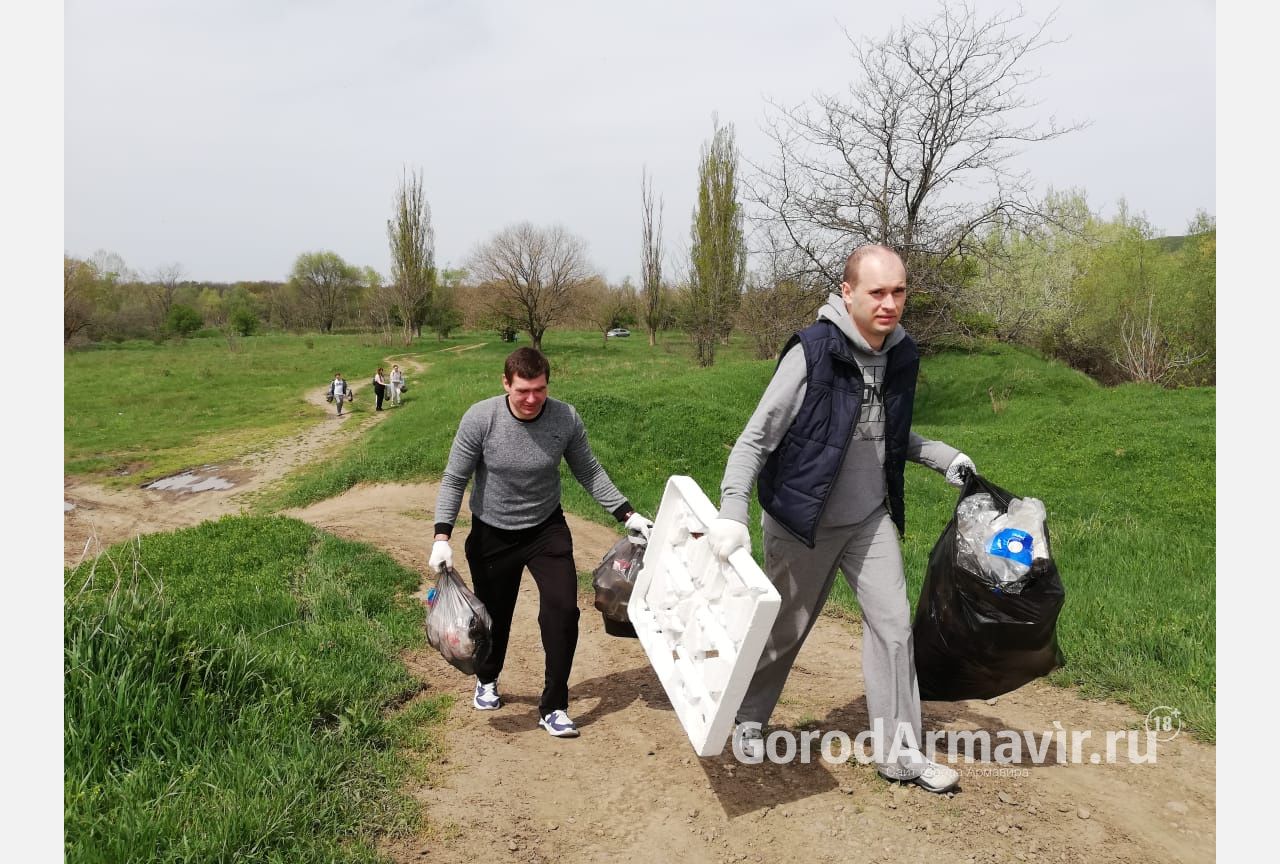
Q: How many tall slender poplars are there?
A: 3